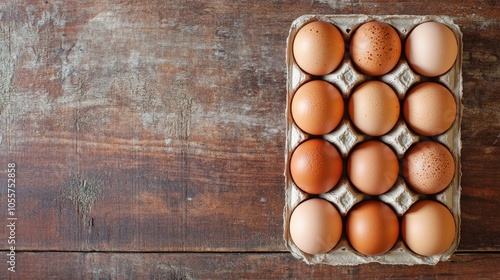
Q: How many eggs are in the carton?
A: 12